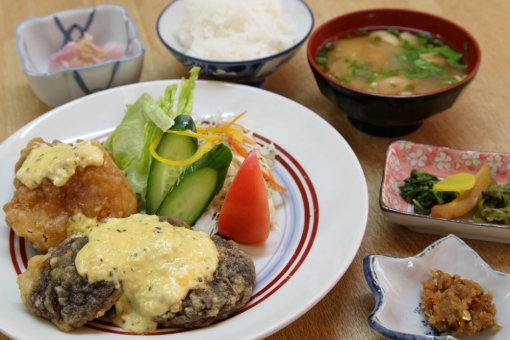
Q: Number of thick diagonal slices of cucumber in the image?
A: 2